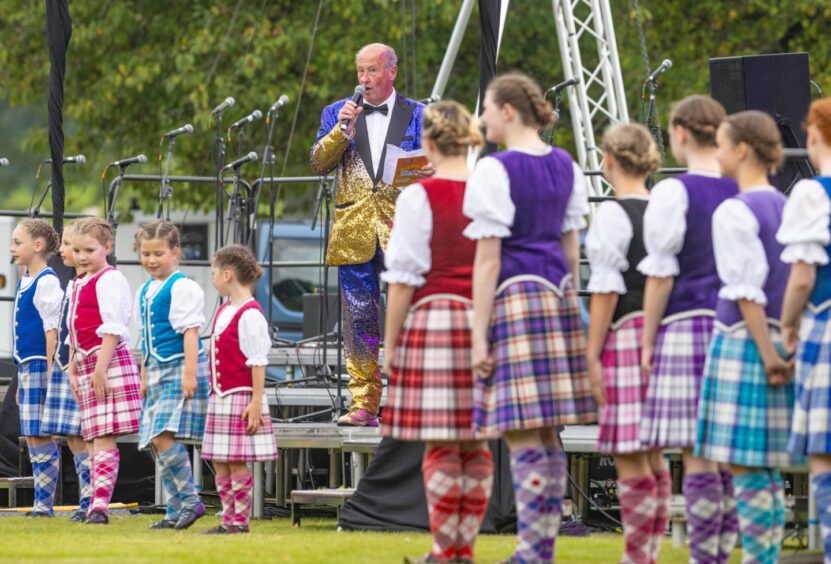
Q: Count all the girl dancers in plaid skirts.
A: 11